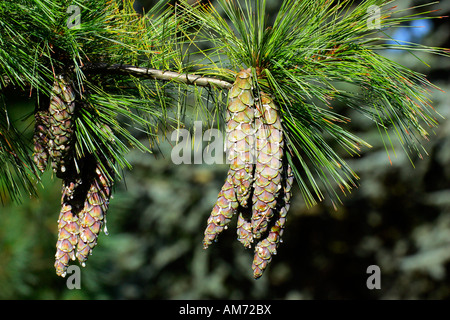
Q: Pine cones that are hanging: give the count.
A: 9